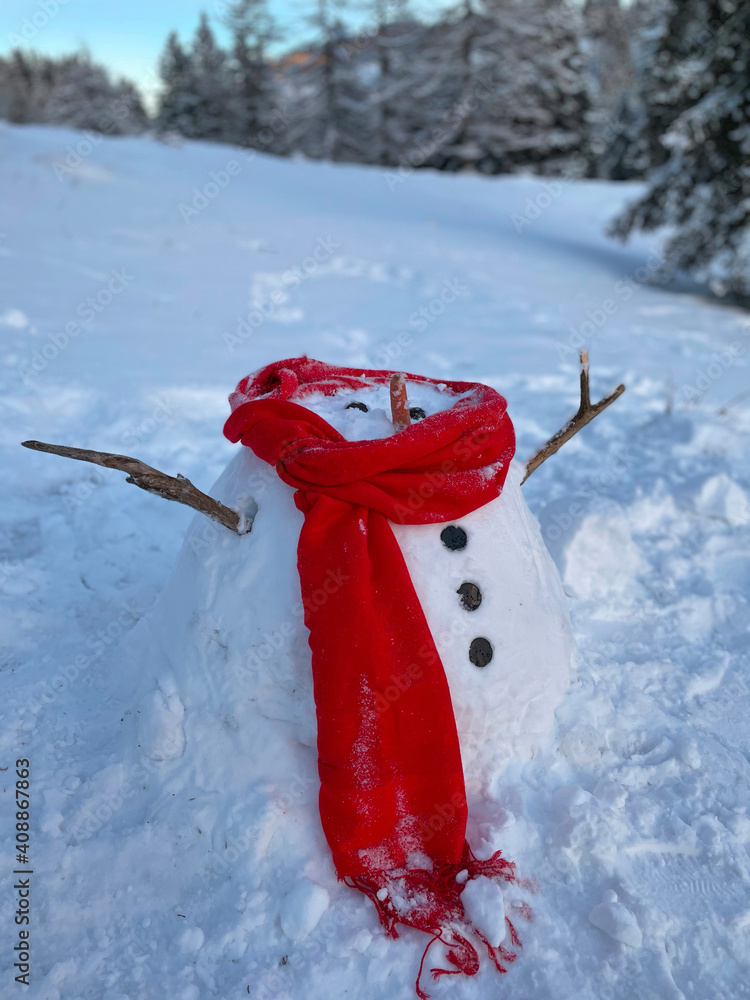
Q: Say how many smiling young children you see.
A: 0